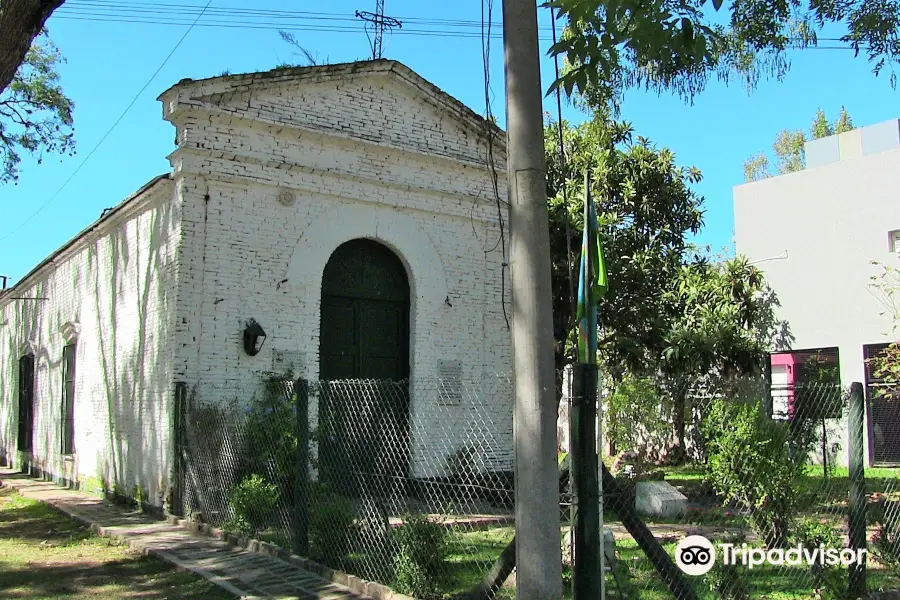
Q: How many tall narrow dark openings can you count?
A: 2